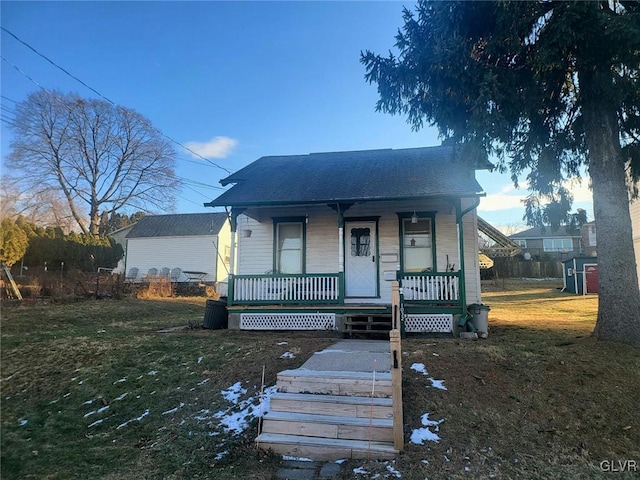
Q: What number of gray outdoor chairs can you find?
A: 4